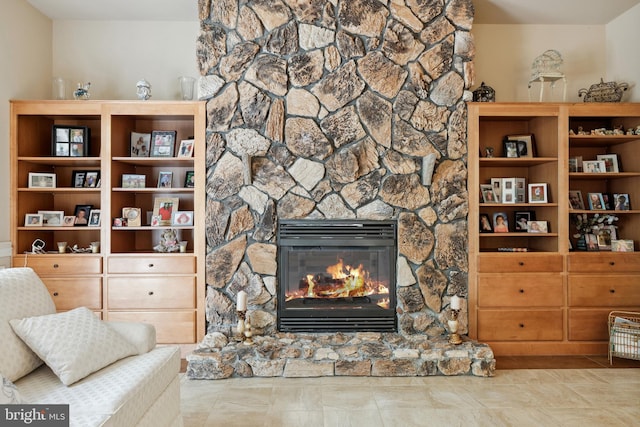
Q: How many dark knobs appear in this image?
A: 9